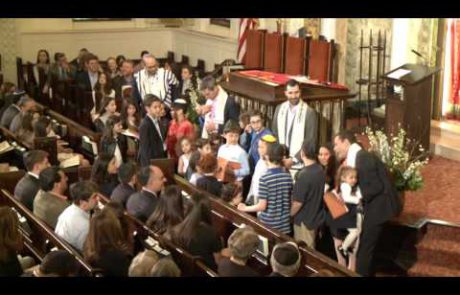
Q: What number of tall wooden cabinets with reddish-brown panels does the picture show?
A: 4